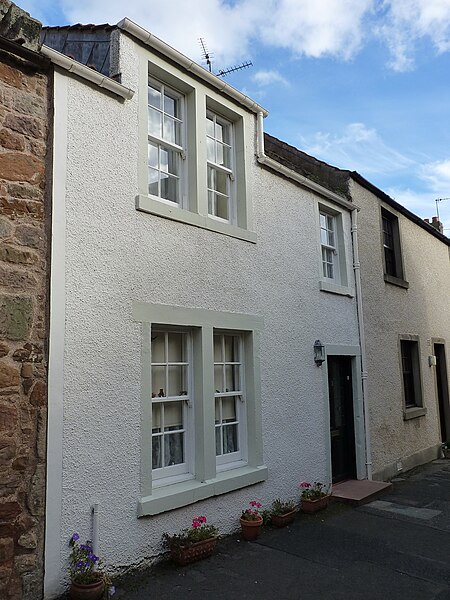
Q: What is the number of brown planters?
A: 5